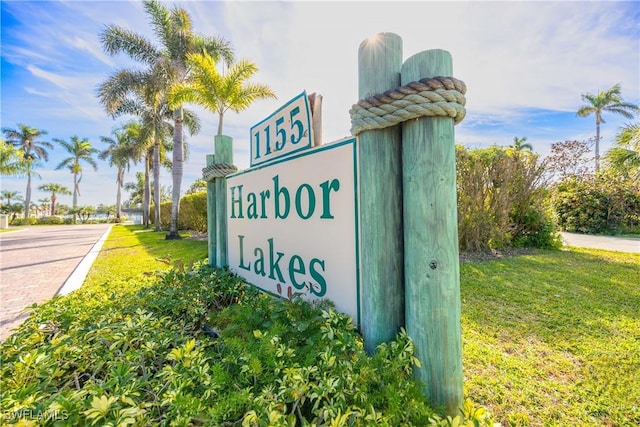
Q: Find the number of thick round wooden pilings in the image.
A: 4